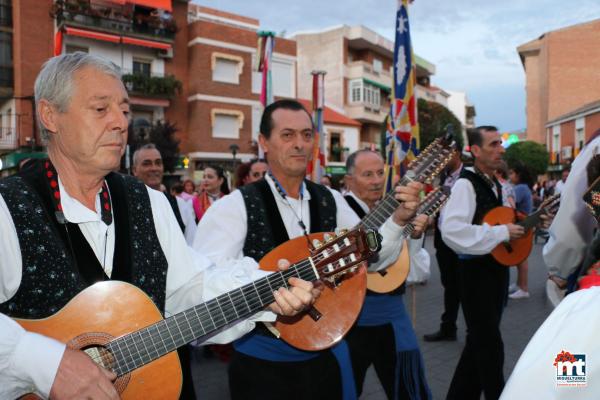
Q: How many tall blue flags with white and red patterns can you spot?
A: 1